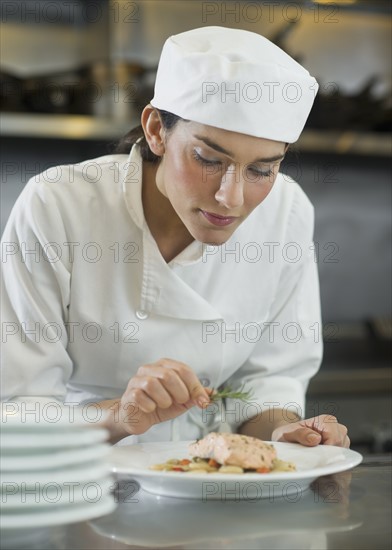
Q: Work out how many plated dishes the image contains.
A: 1